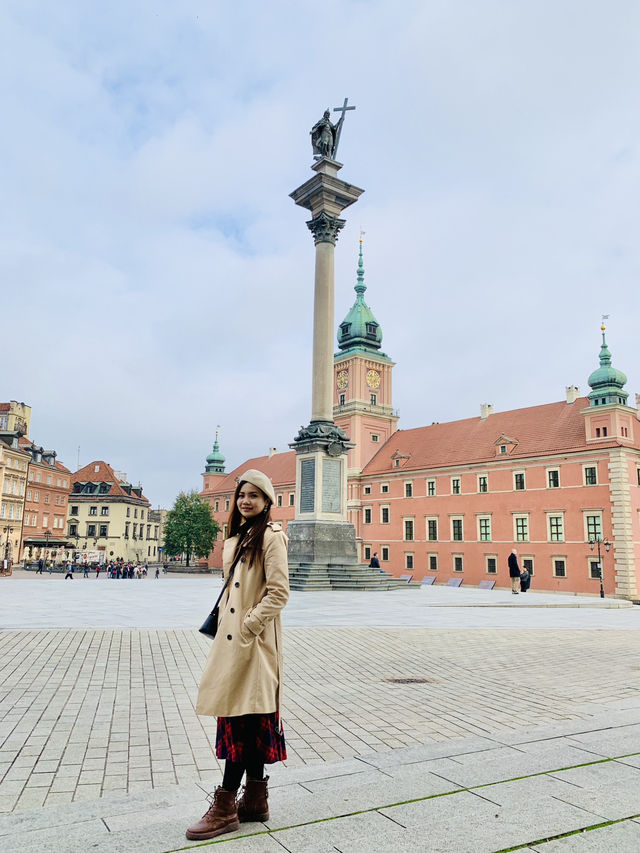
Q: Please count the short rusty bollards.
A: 0